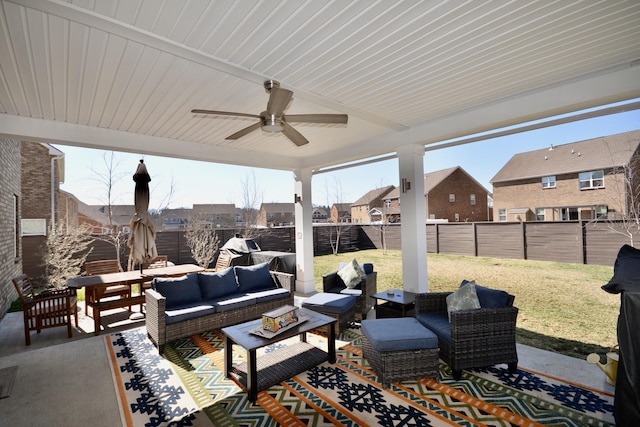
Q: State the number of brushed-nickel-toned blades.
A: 5